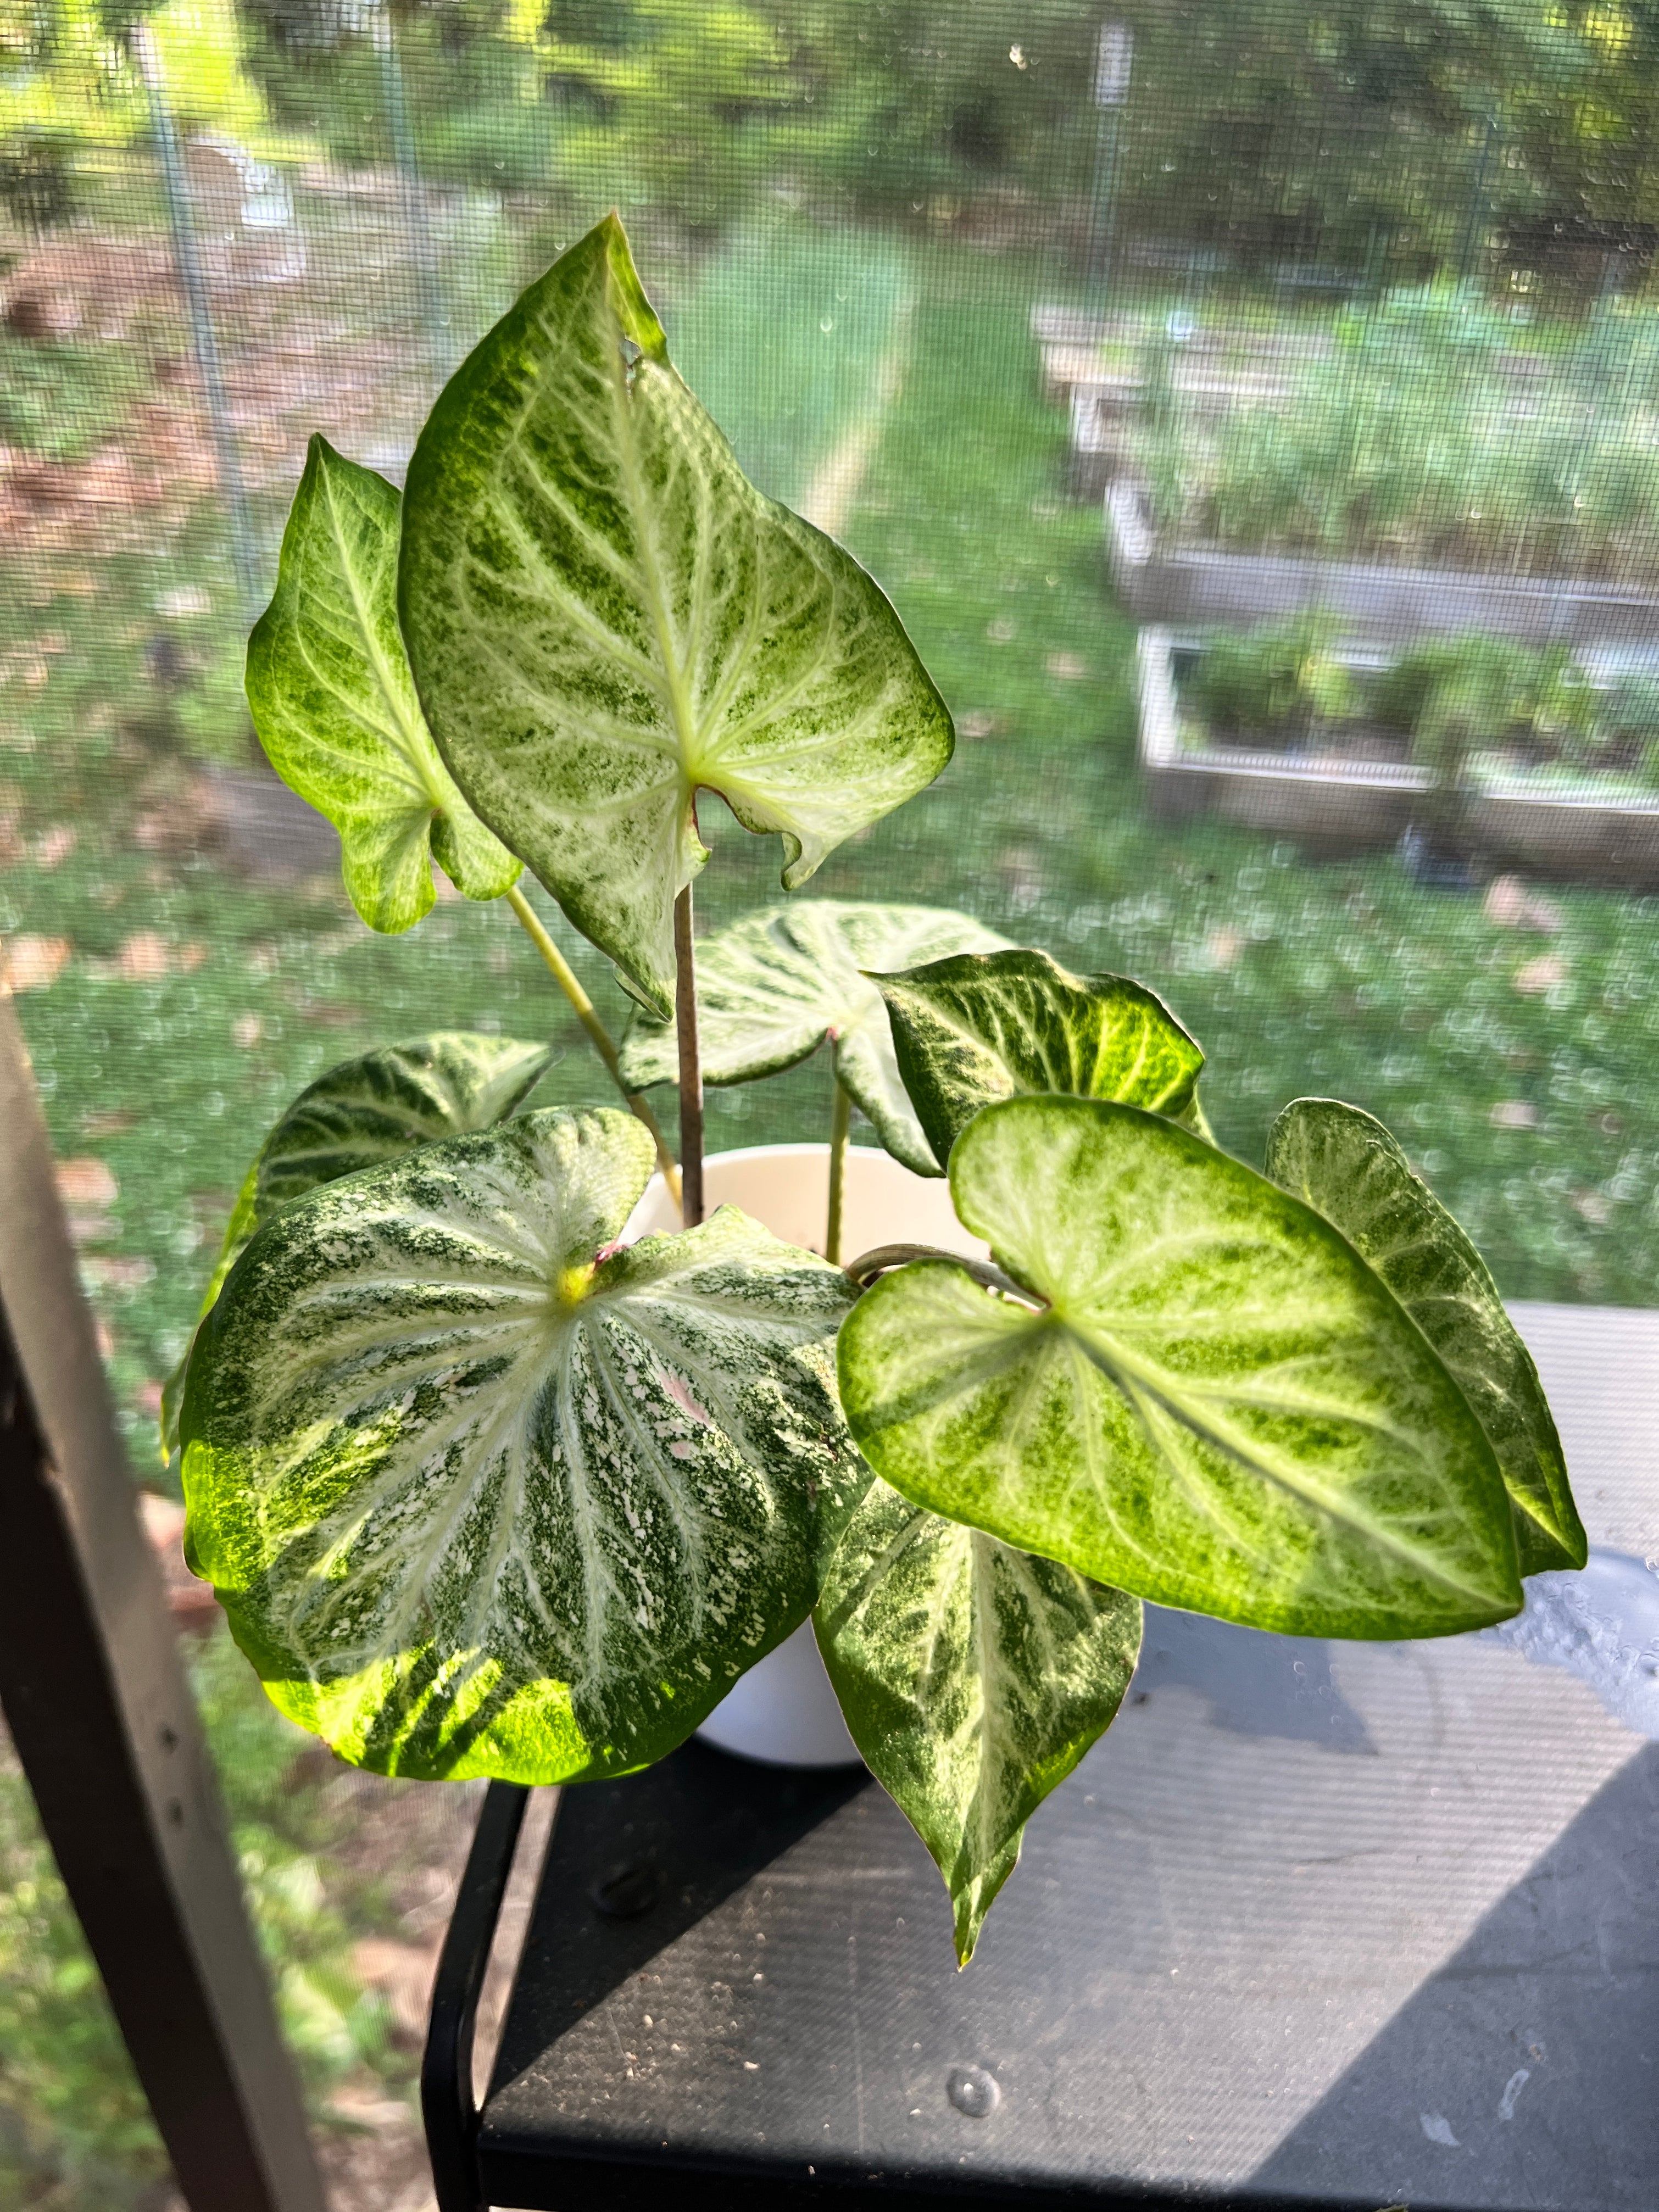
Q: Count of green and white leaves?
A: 9